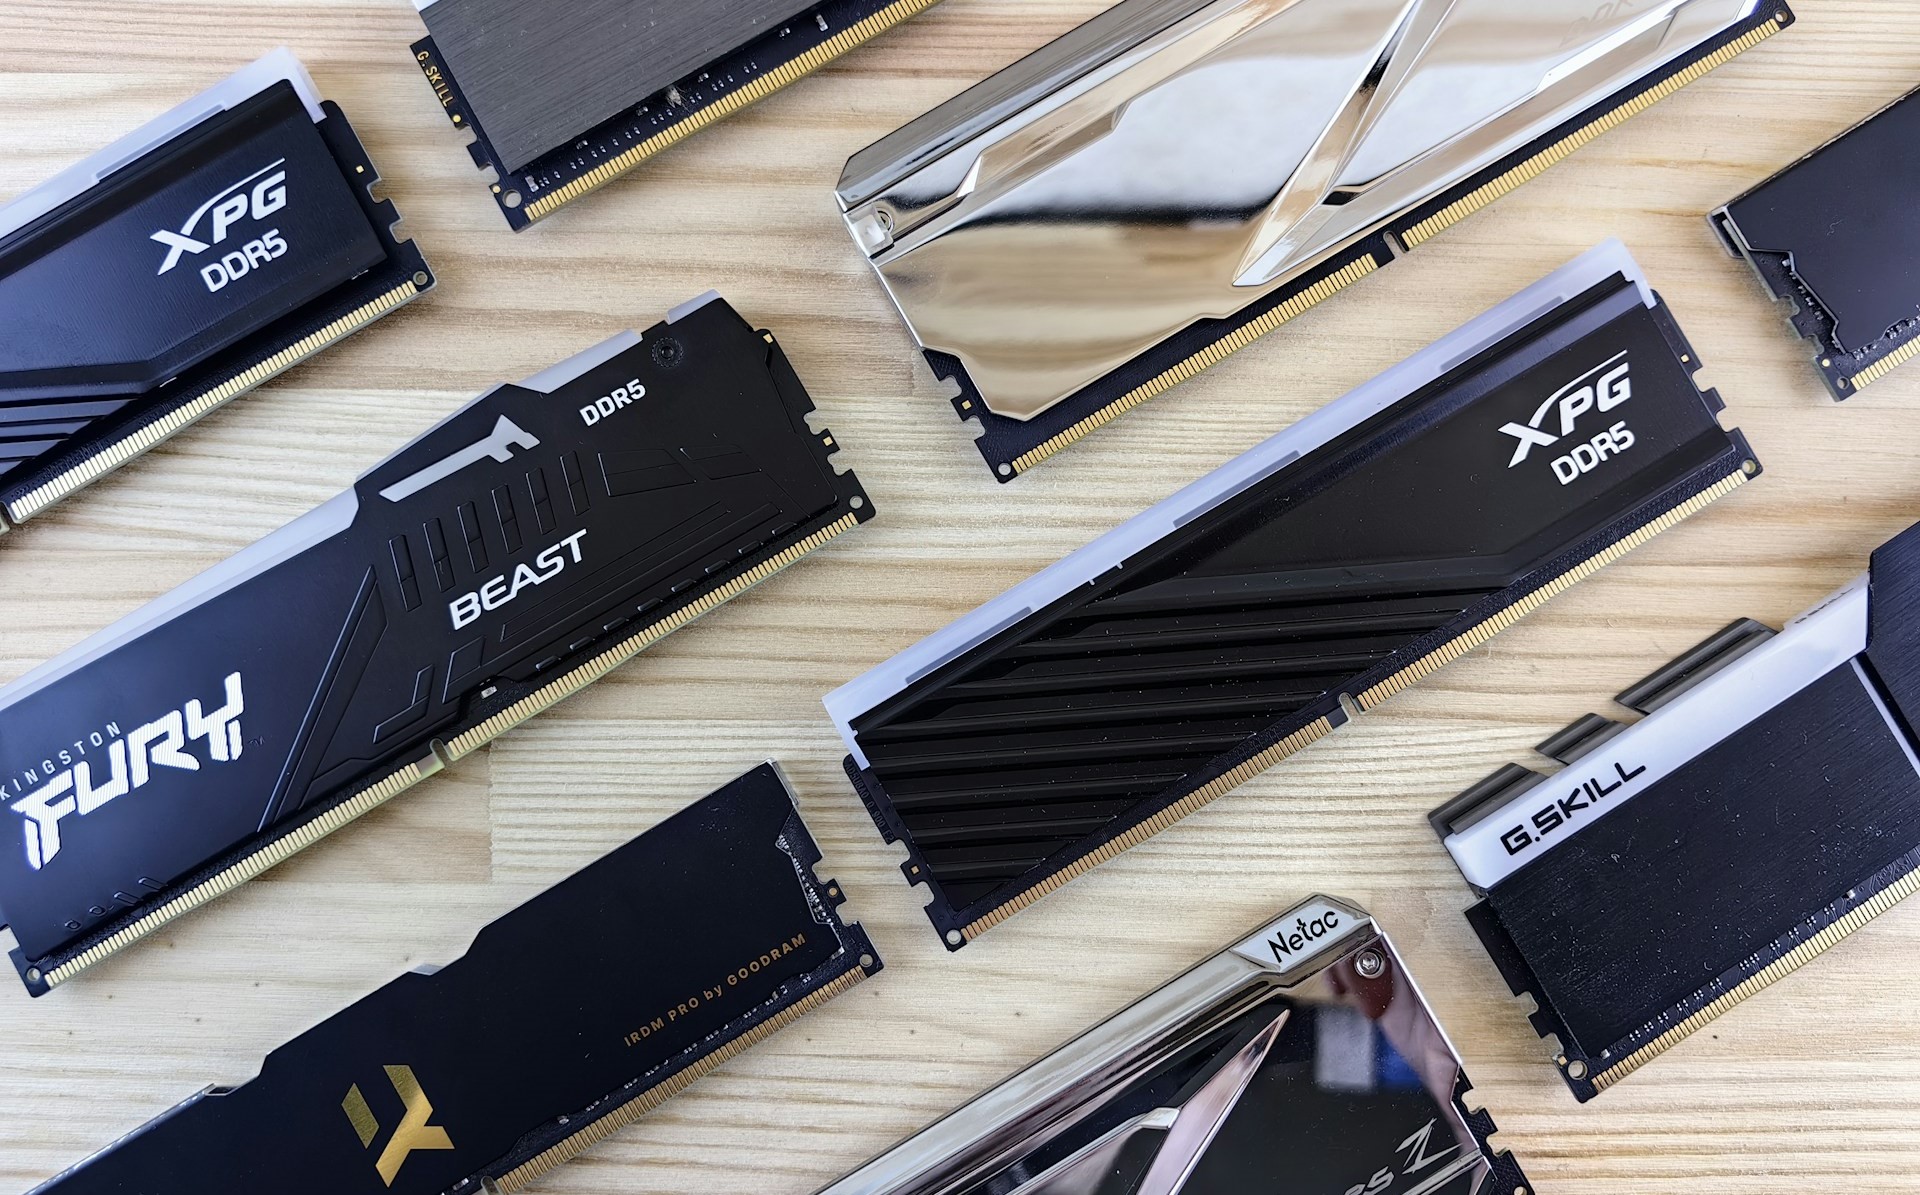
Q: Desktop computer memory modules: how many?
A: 9